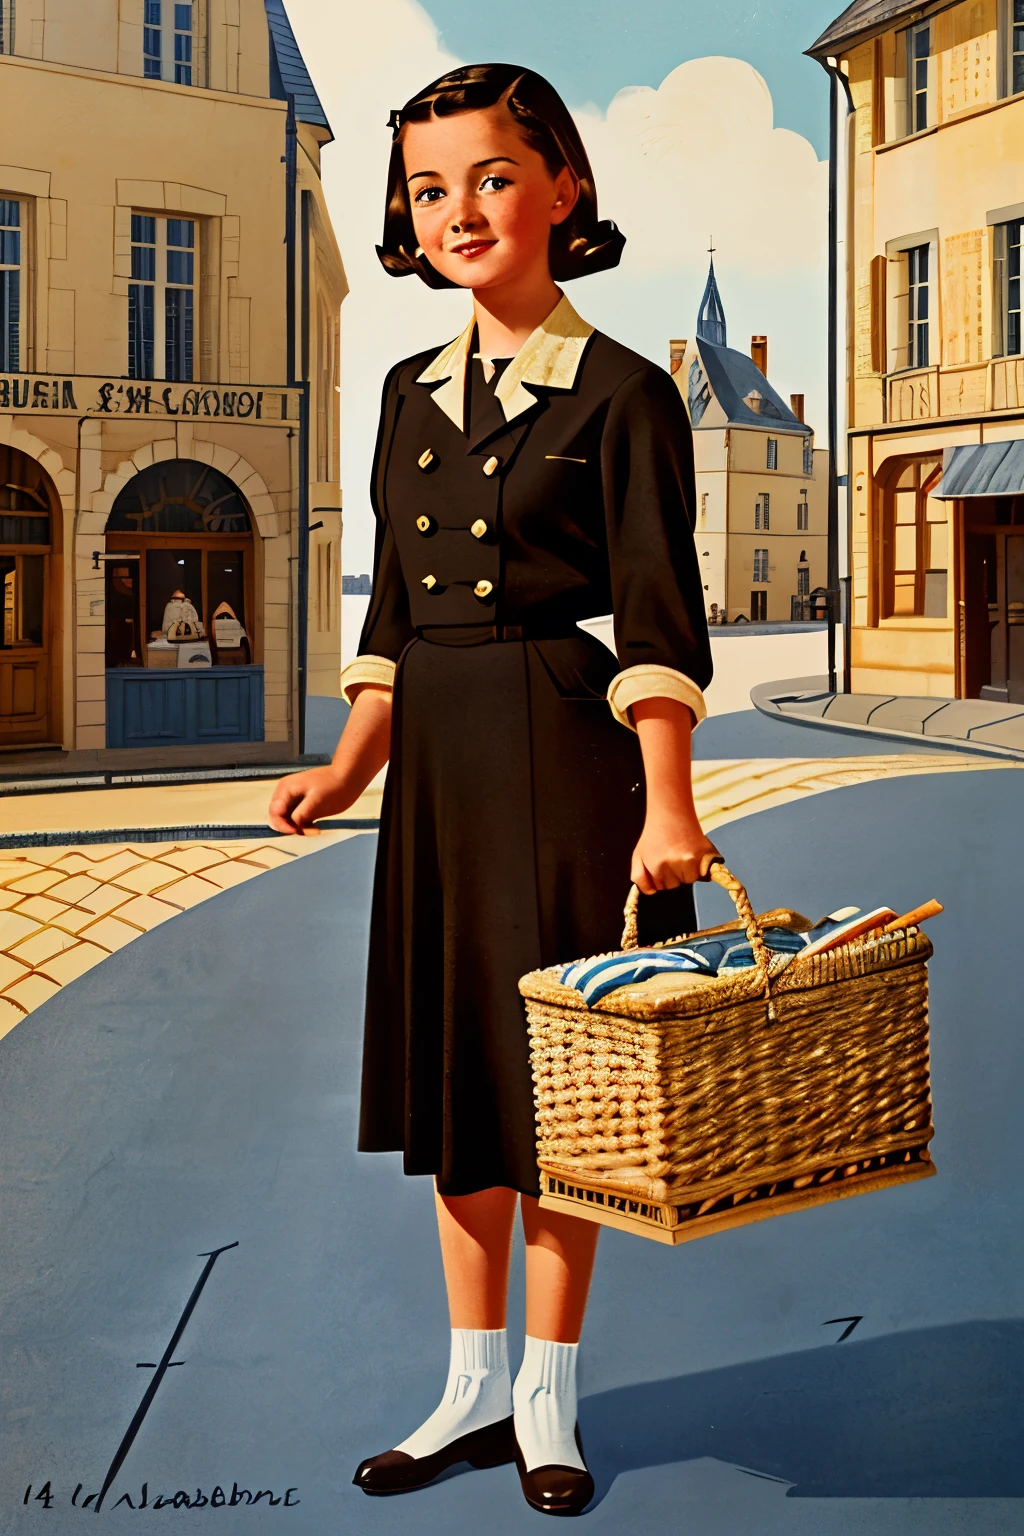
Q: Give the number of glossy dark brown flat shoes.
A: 2